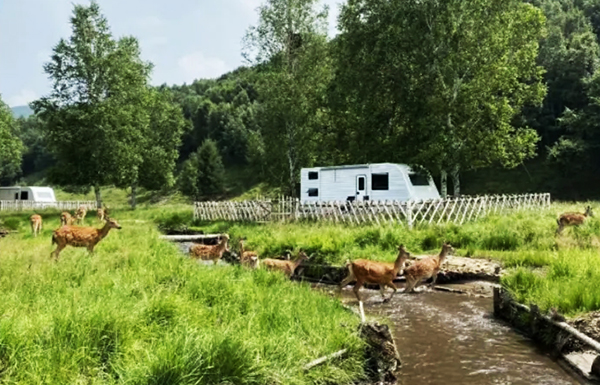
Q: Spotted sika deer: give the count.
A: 11